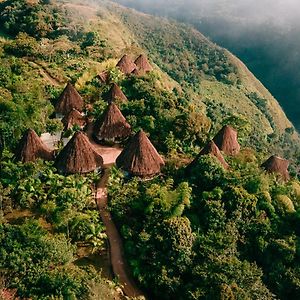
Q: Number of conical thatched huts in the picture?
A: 12